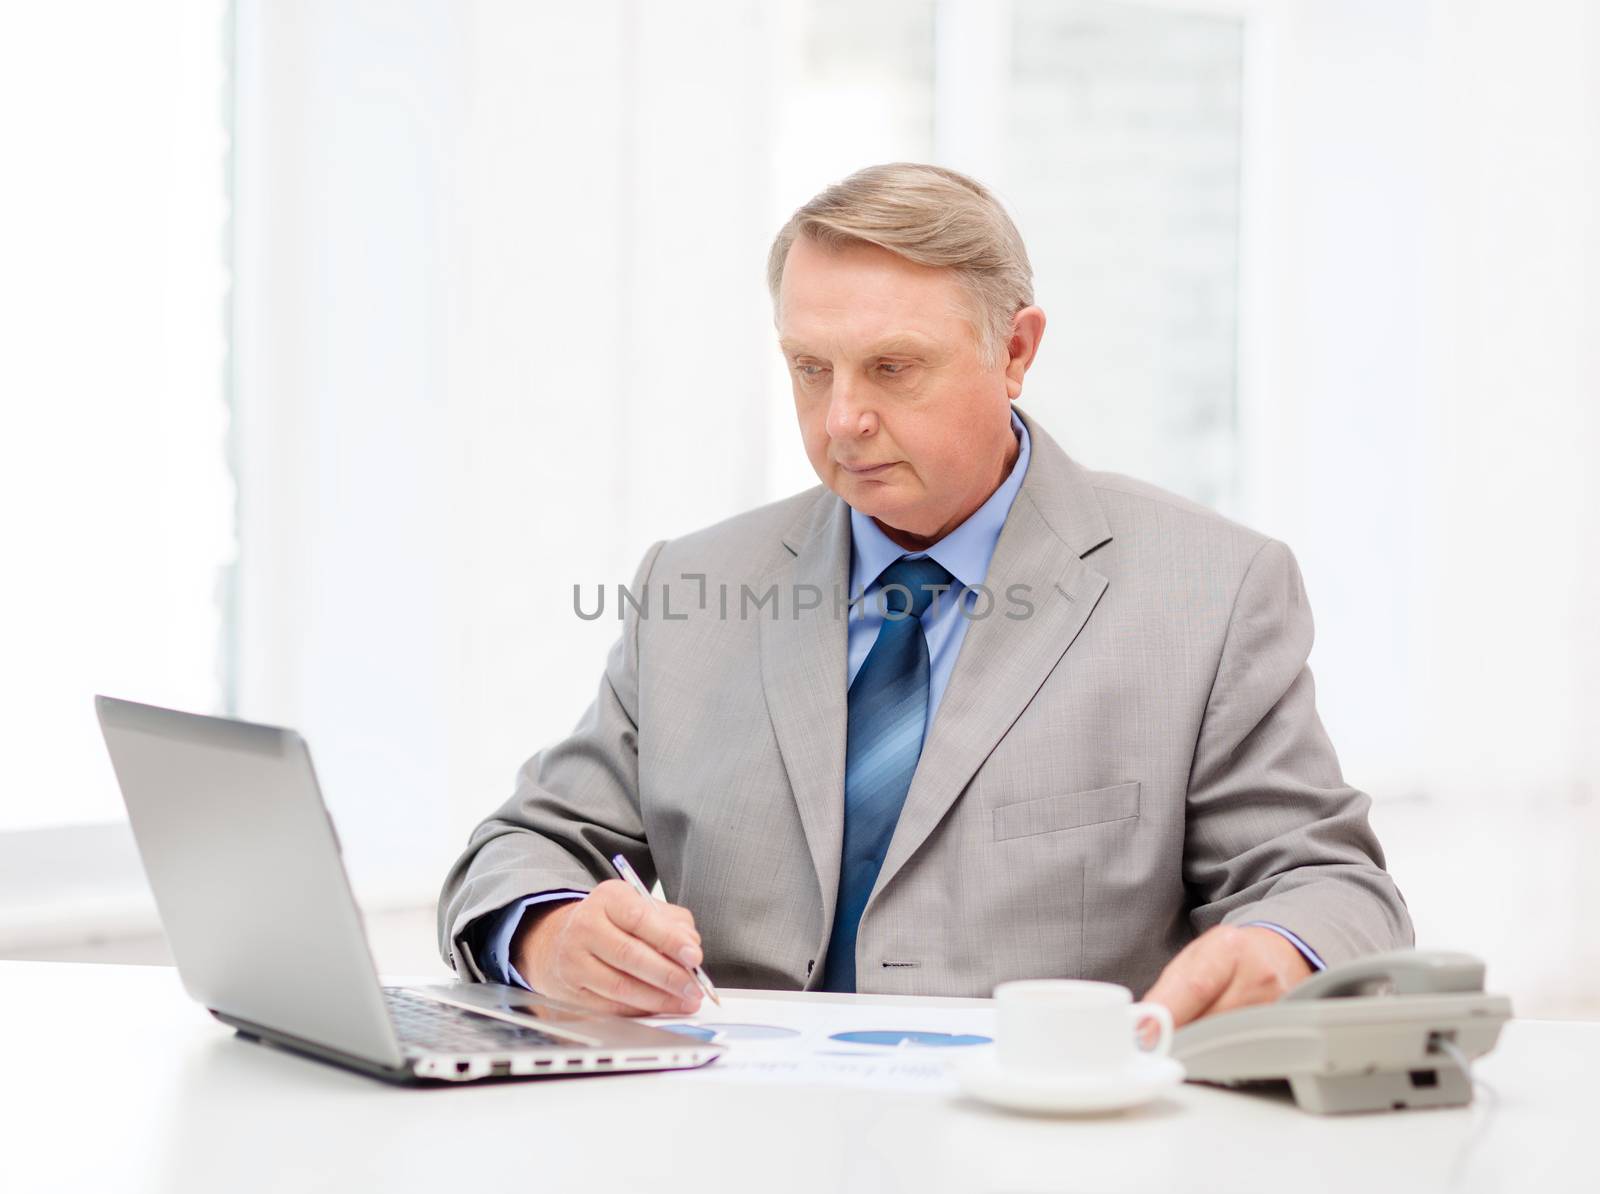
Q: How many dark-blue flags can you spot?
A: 0